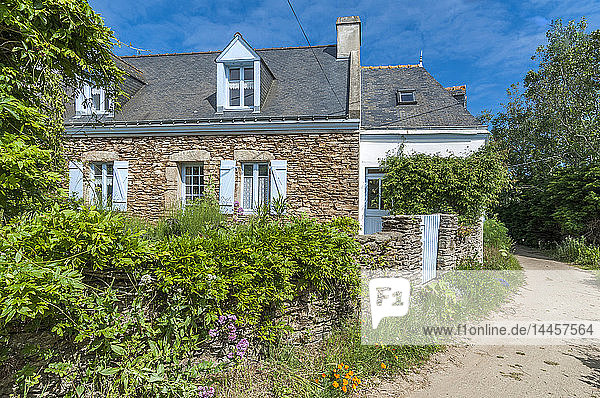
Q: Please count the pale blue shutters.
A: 4